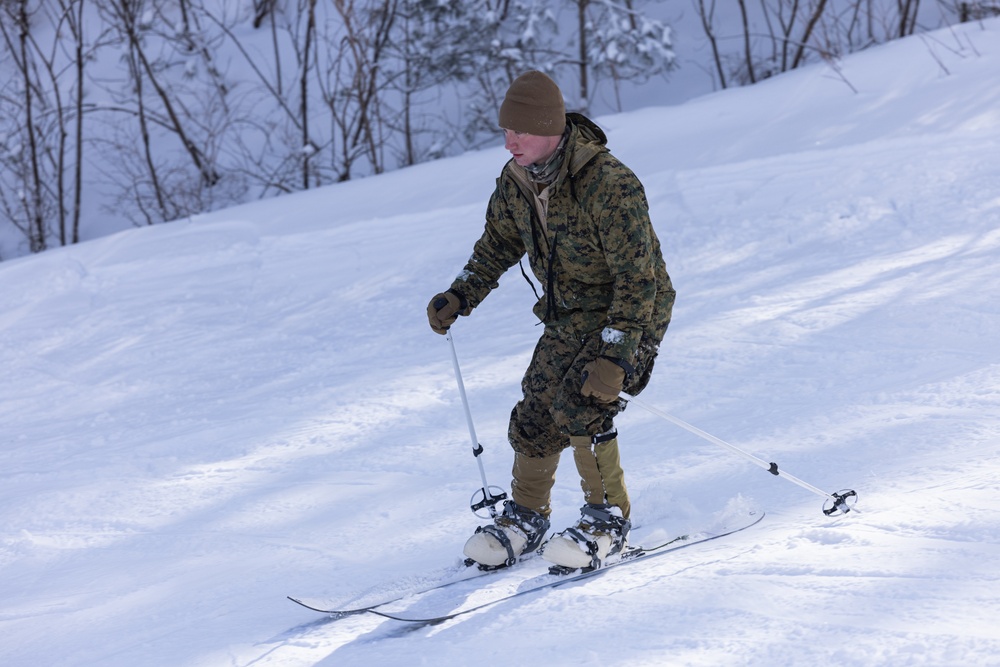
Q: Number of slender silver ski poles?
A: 2